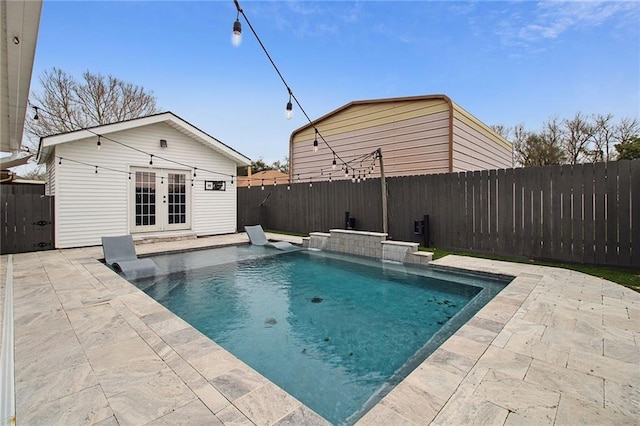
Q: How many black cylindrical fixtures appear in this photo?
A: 2